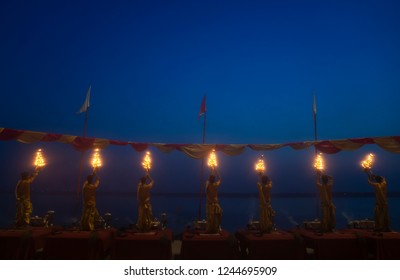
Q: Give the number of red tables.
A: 7